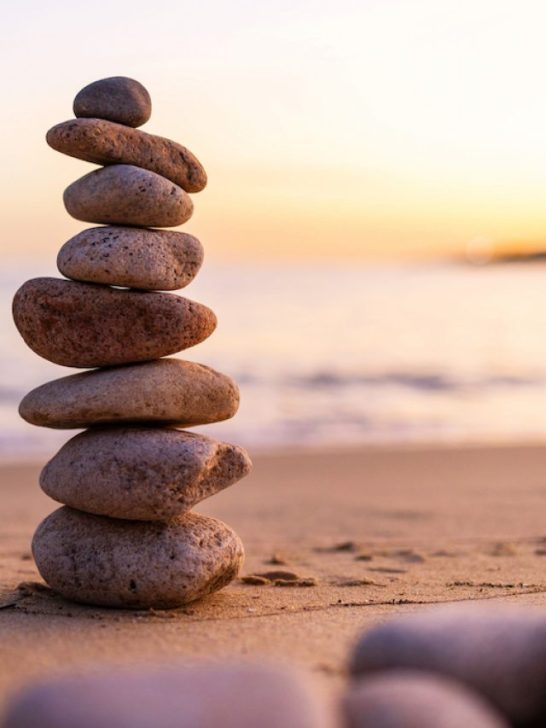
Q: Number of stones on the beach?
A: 11